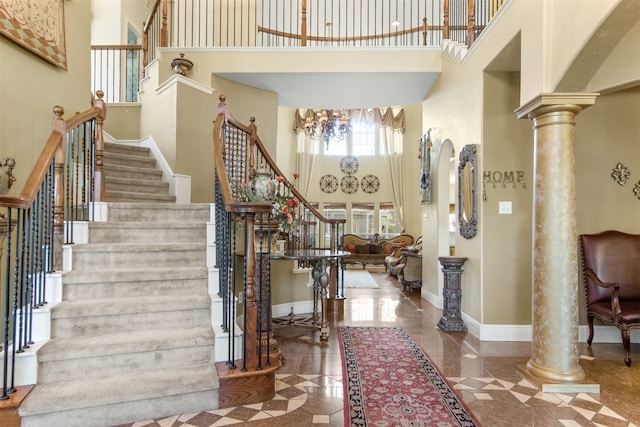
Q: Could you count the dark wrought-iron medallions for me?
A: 4